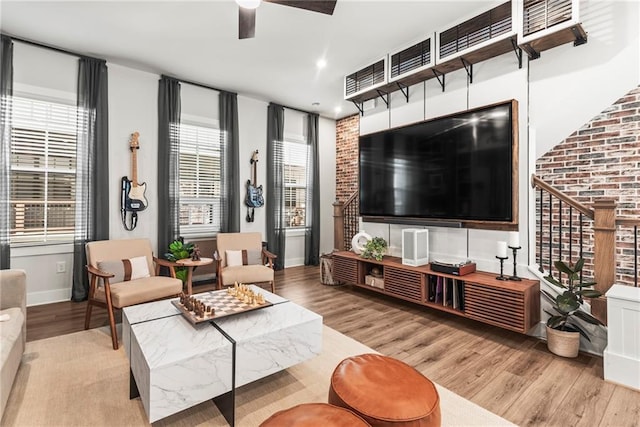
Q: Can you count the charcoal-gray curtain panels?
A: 6